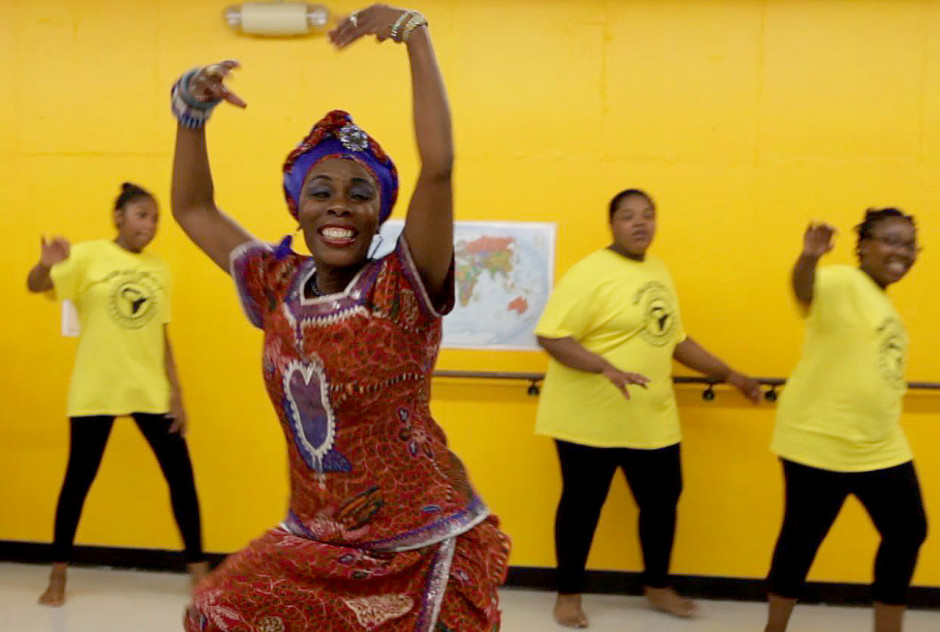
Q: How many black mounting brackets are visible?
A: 3